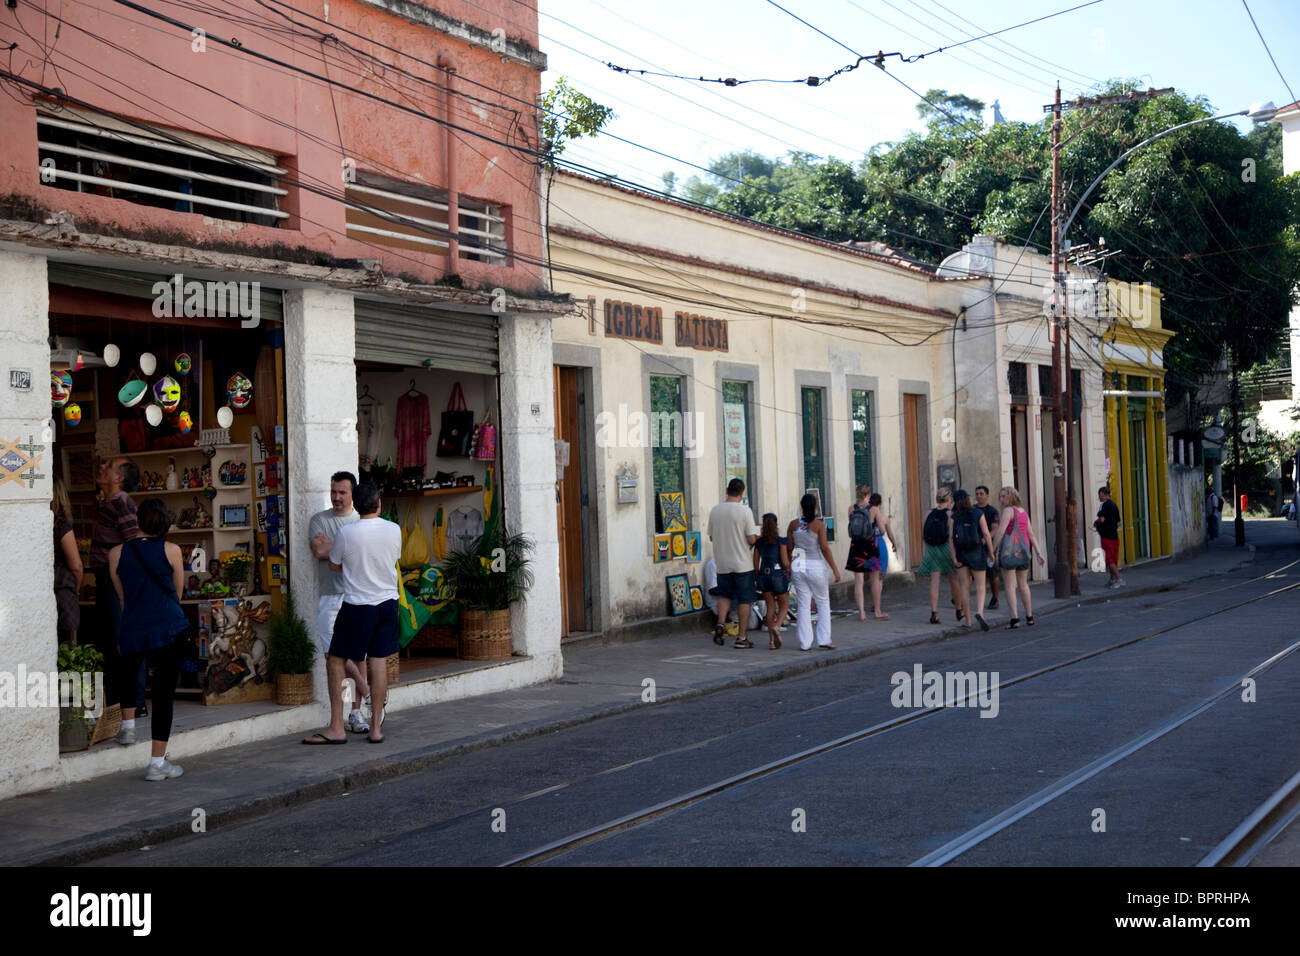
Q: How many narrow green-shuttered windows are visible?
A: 4